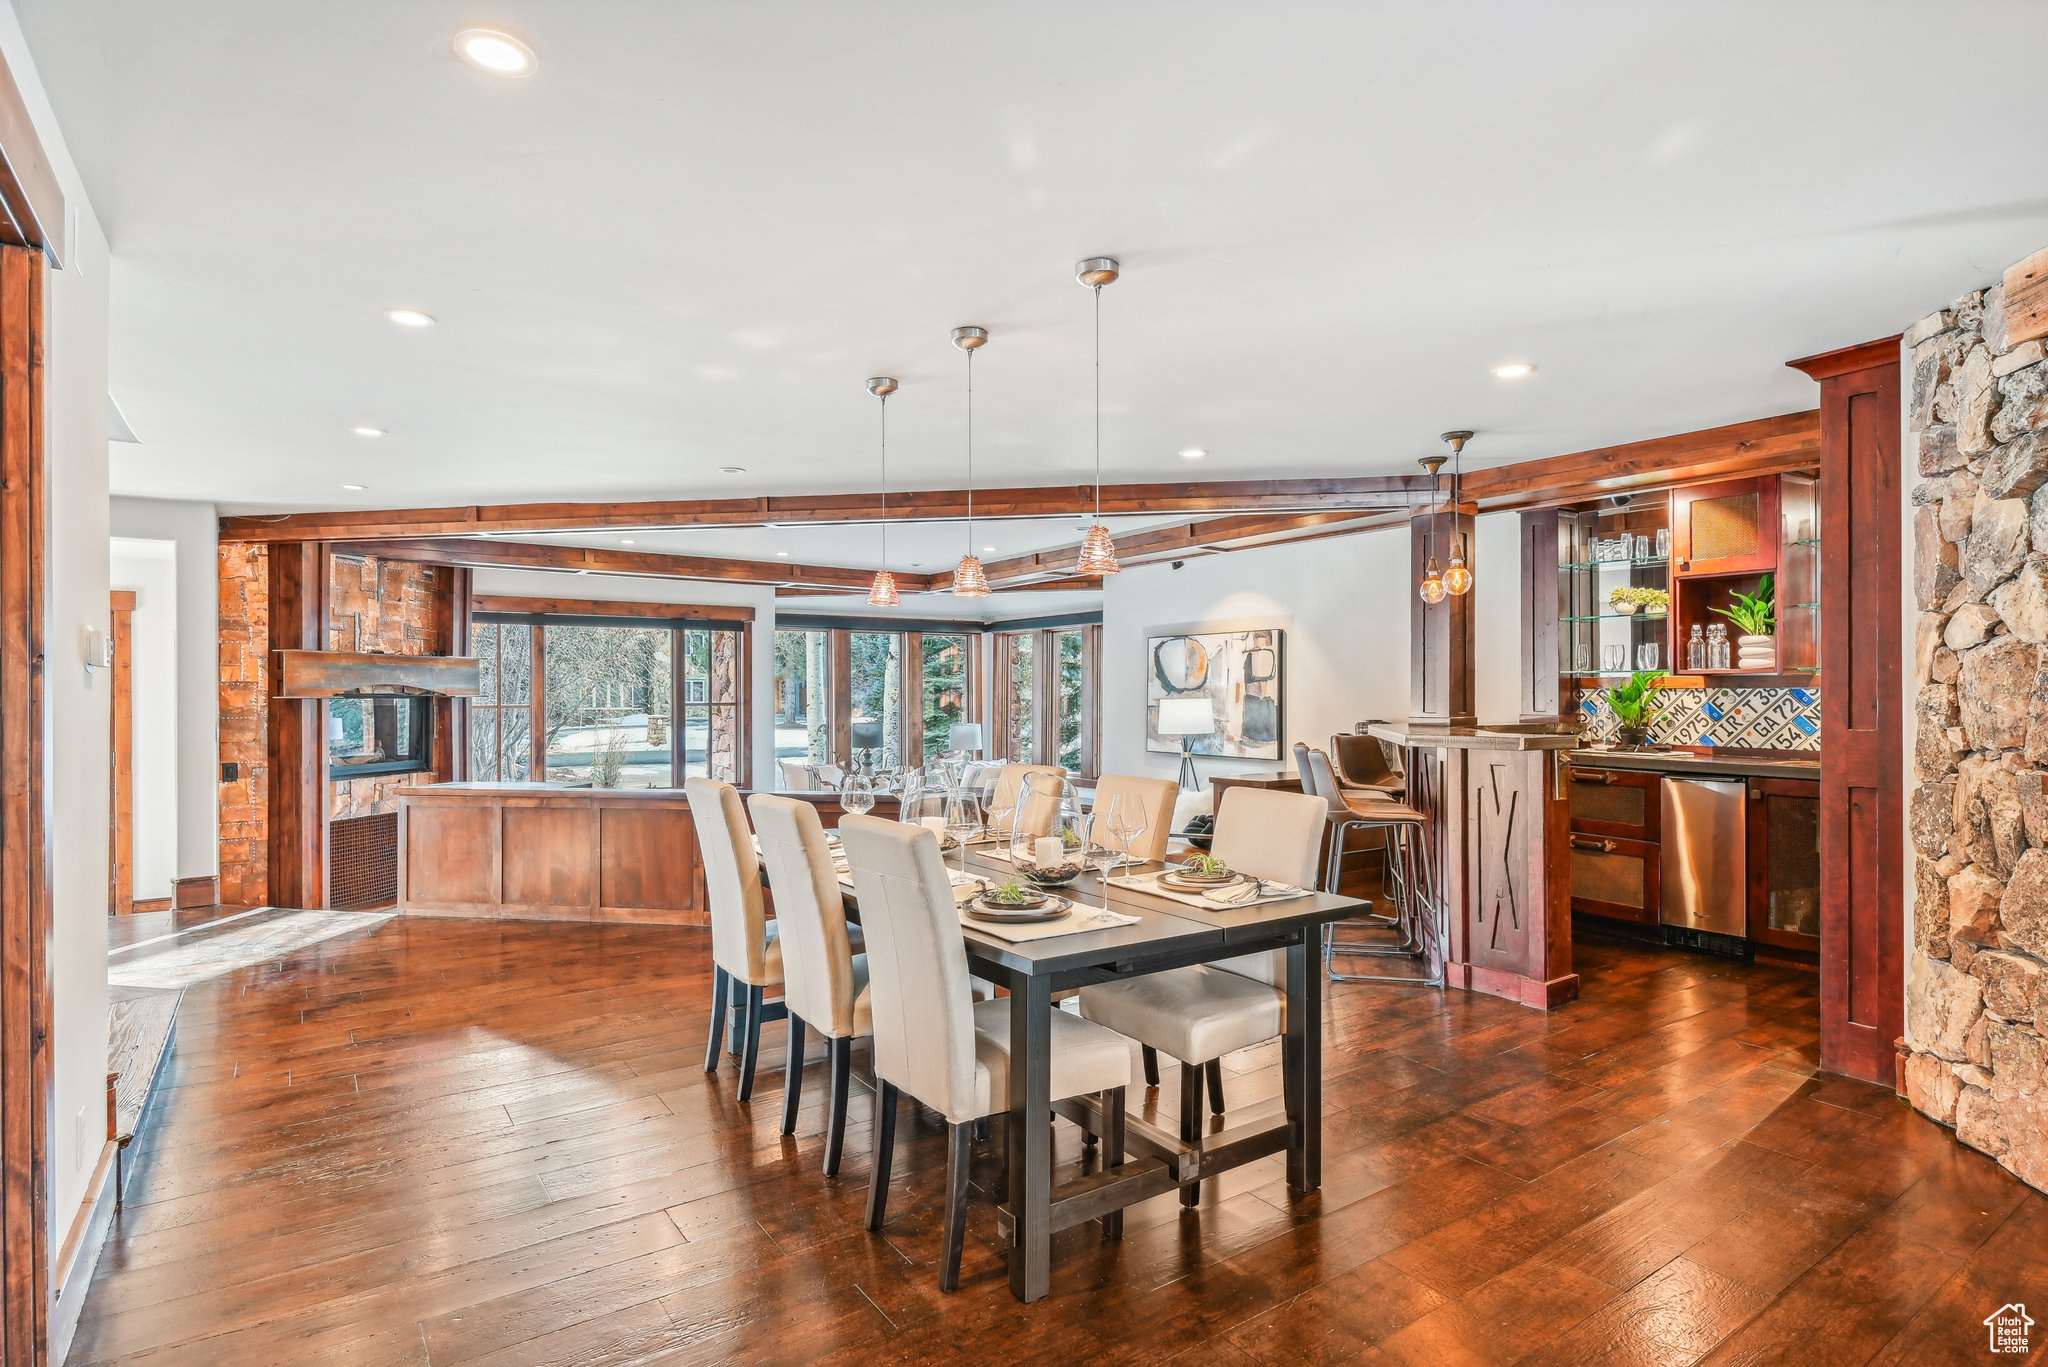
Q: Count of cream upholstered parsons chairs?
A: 6